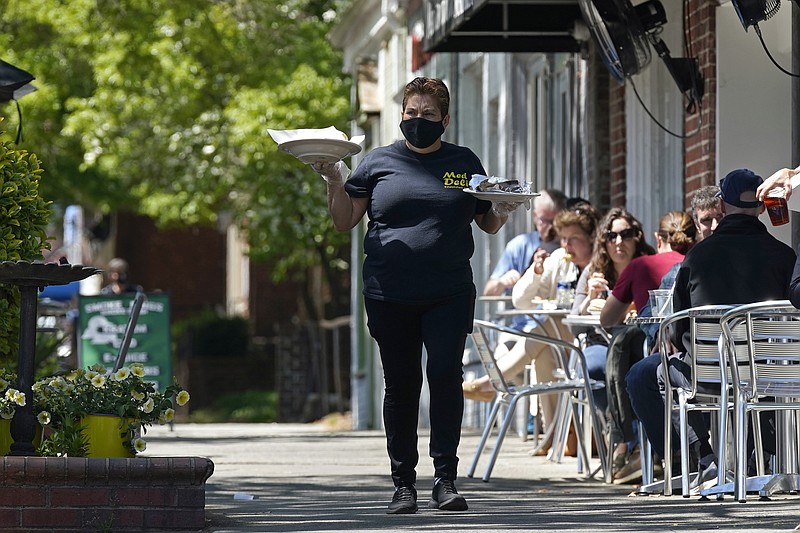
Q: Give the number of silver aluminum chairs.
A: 3